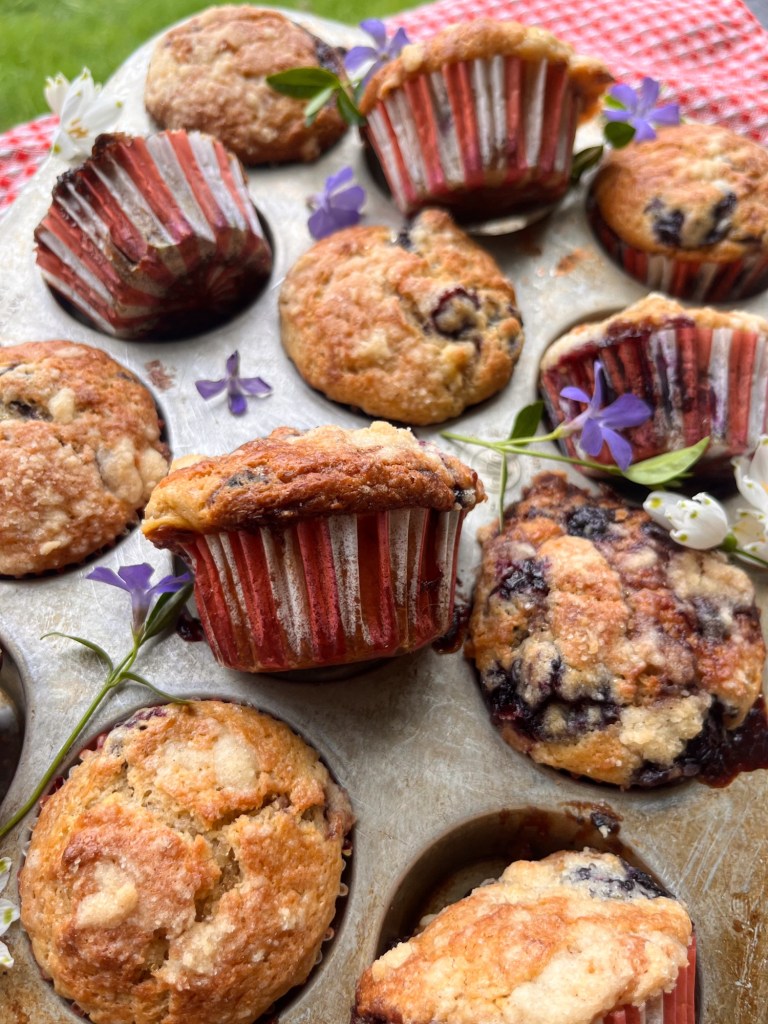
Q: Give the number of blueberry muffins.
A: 11